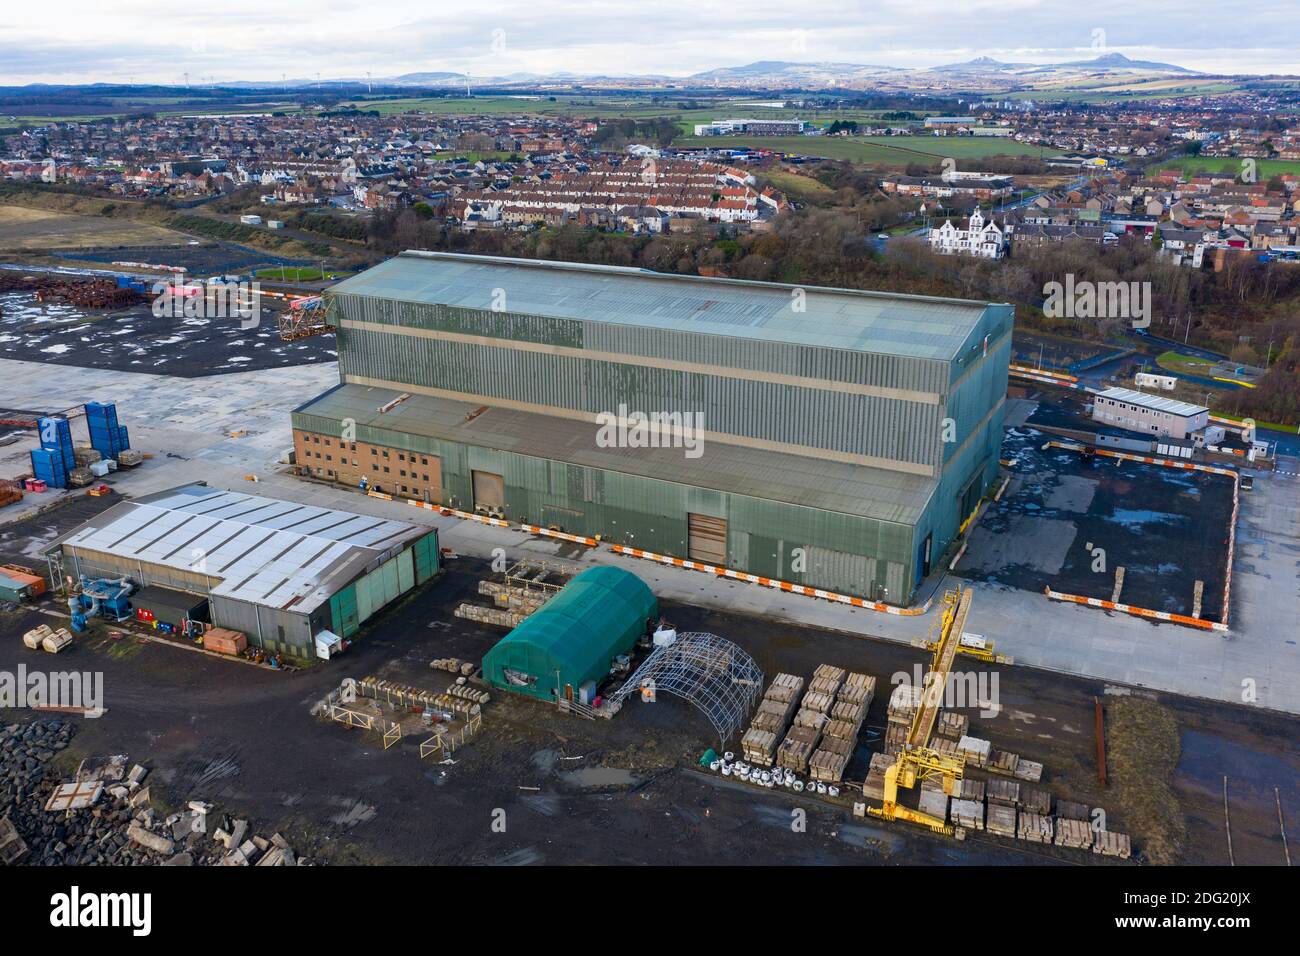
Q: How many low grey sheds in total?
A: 1